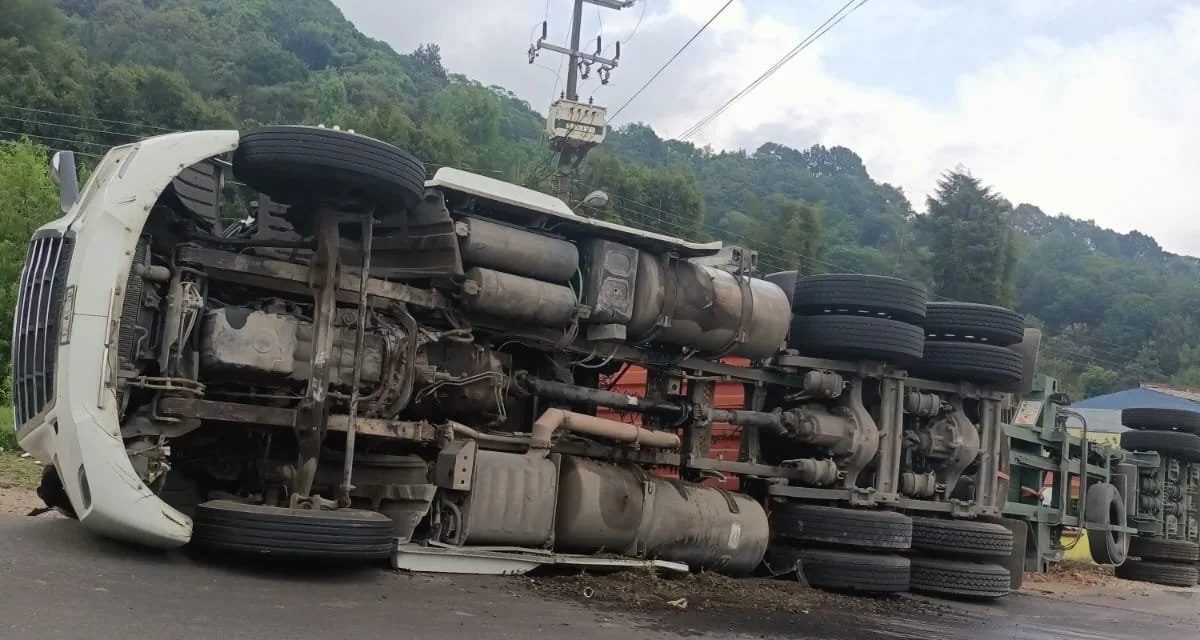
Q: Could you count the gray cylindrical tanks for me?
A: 4